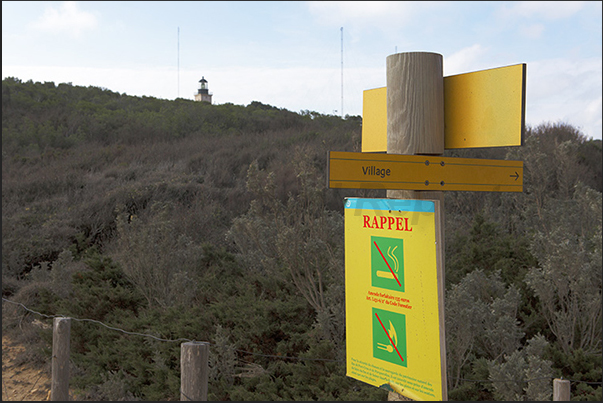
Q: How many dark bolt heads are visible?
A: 4